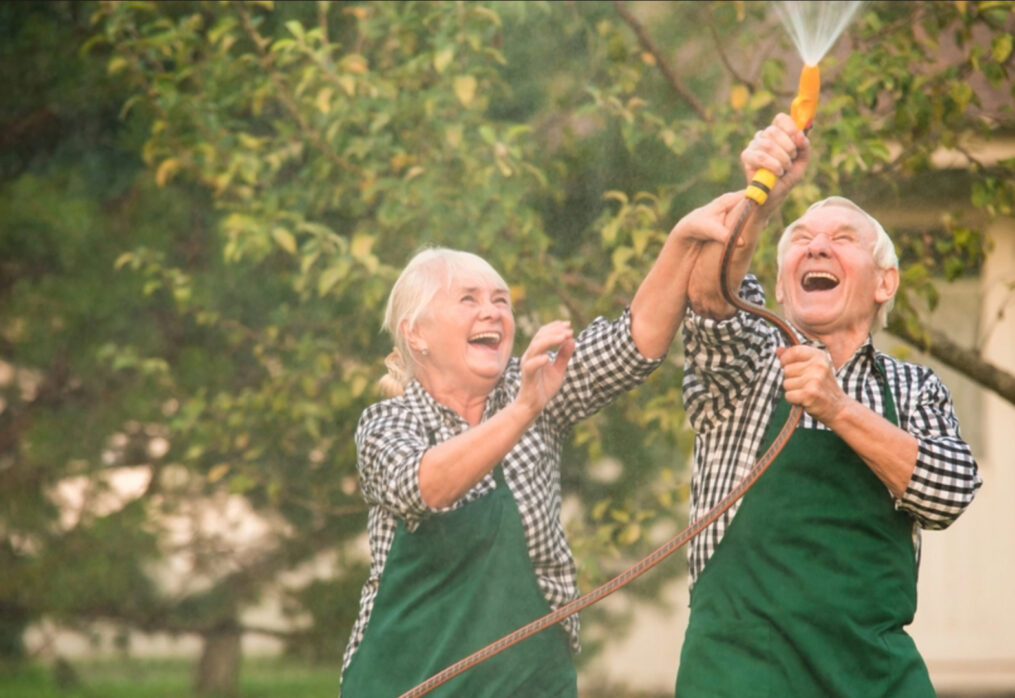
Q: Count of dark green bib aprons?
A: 2